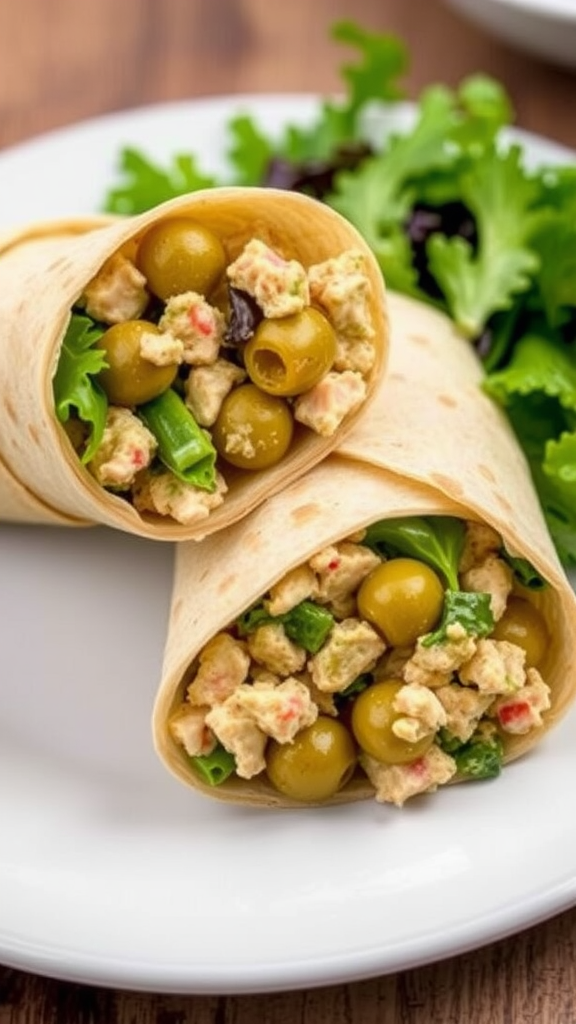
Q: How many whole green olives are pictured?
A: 8